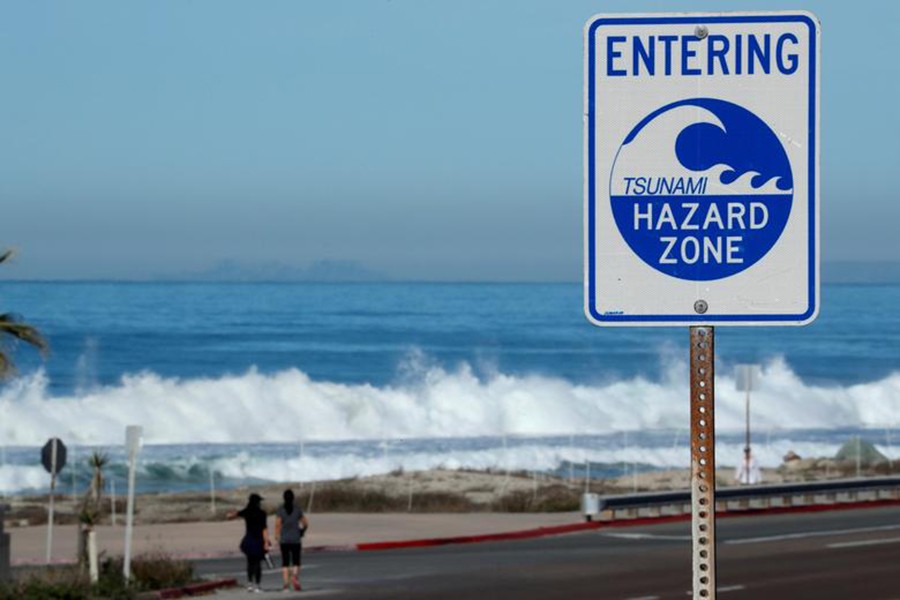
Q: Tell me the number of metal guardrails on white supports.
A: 1